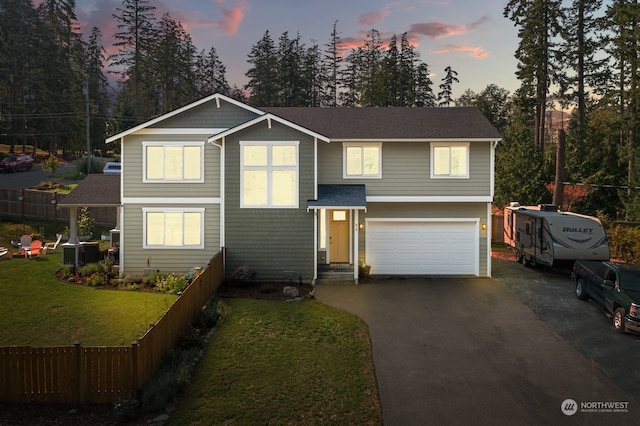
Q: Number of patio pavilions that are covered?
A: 1